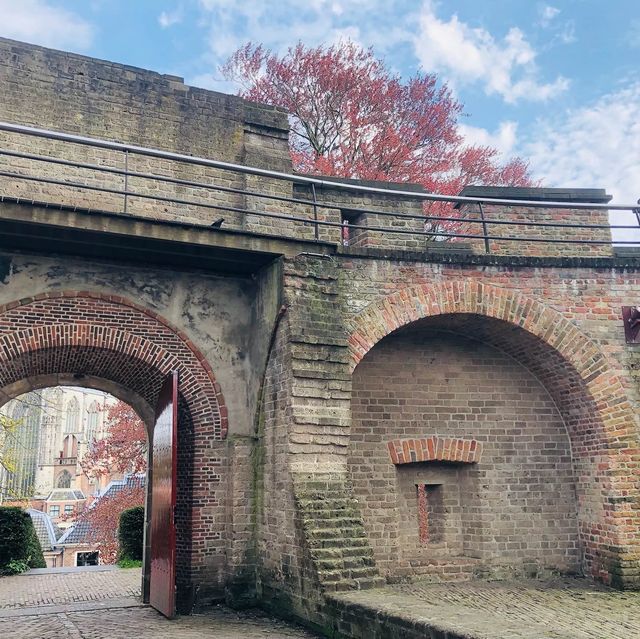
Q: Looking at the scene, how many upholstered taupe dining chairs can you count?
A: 0